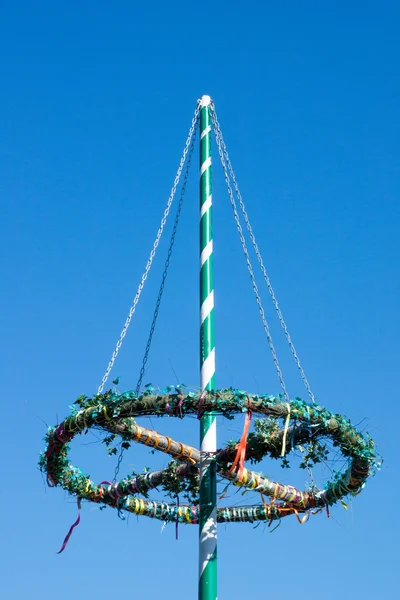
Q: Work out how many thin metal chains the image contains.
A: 4